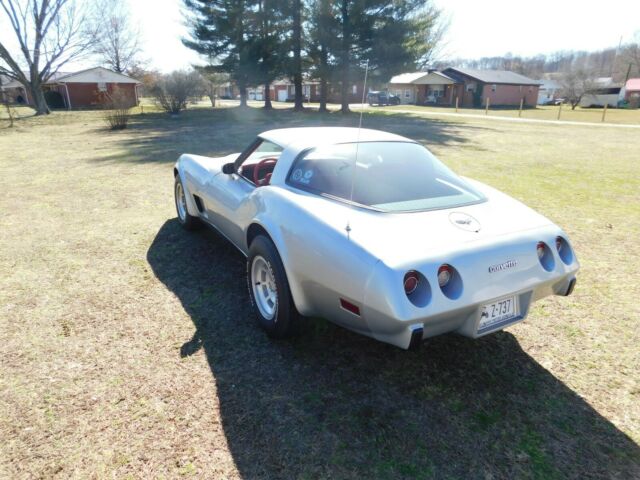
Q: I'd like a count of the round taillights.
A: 4